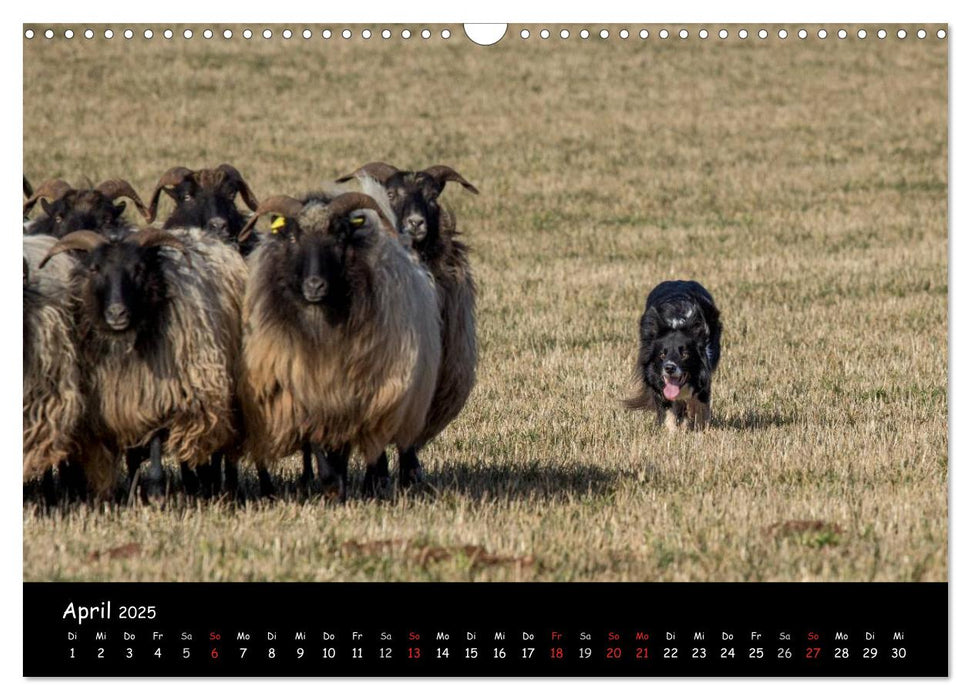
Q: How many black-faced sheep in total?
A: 5